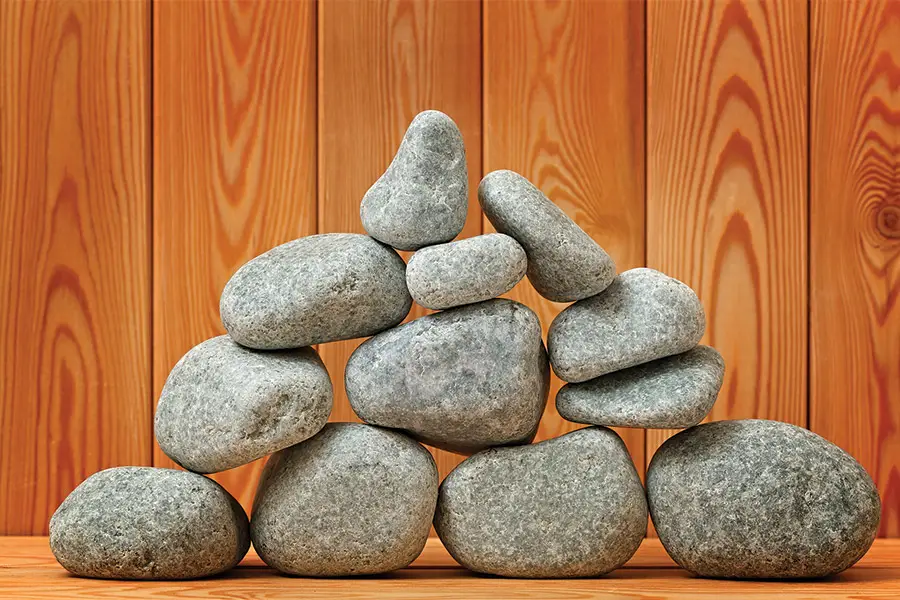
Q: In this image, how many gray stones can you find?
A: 12